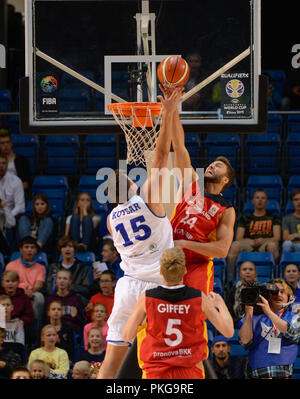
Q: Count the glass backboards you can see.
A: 1